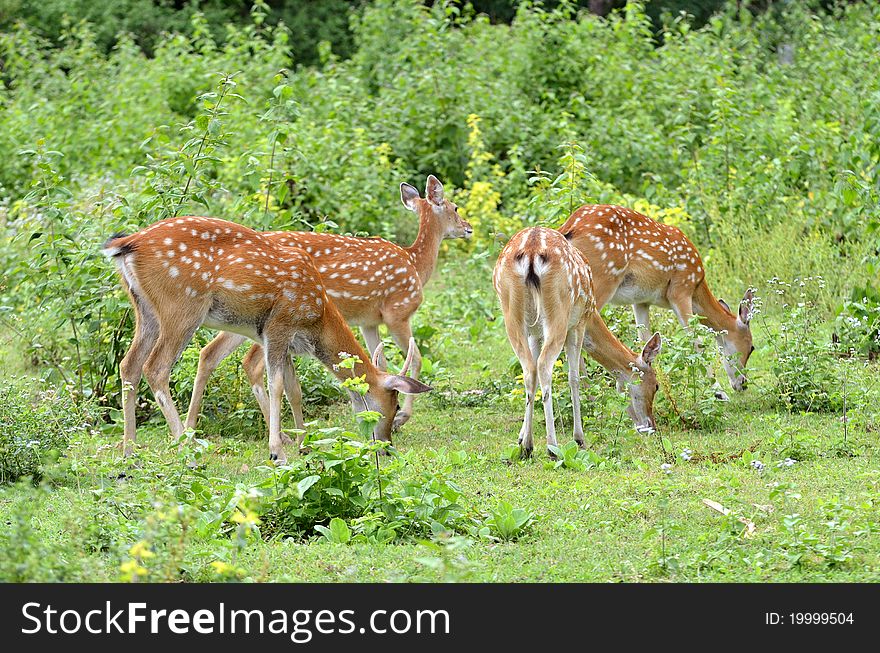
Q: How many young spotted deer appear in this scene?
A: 4